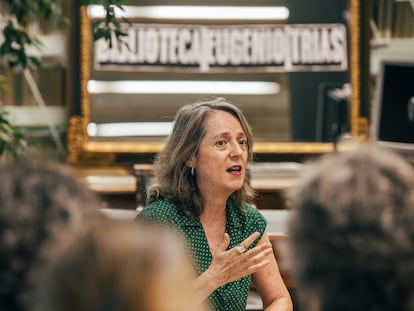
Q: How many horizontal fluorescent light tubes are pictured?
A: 3